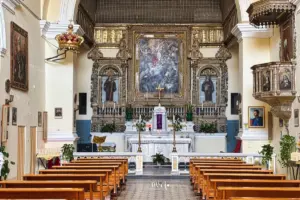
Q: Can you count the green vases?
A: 2